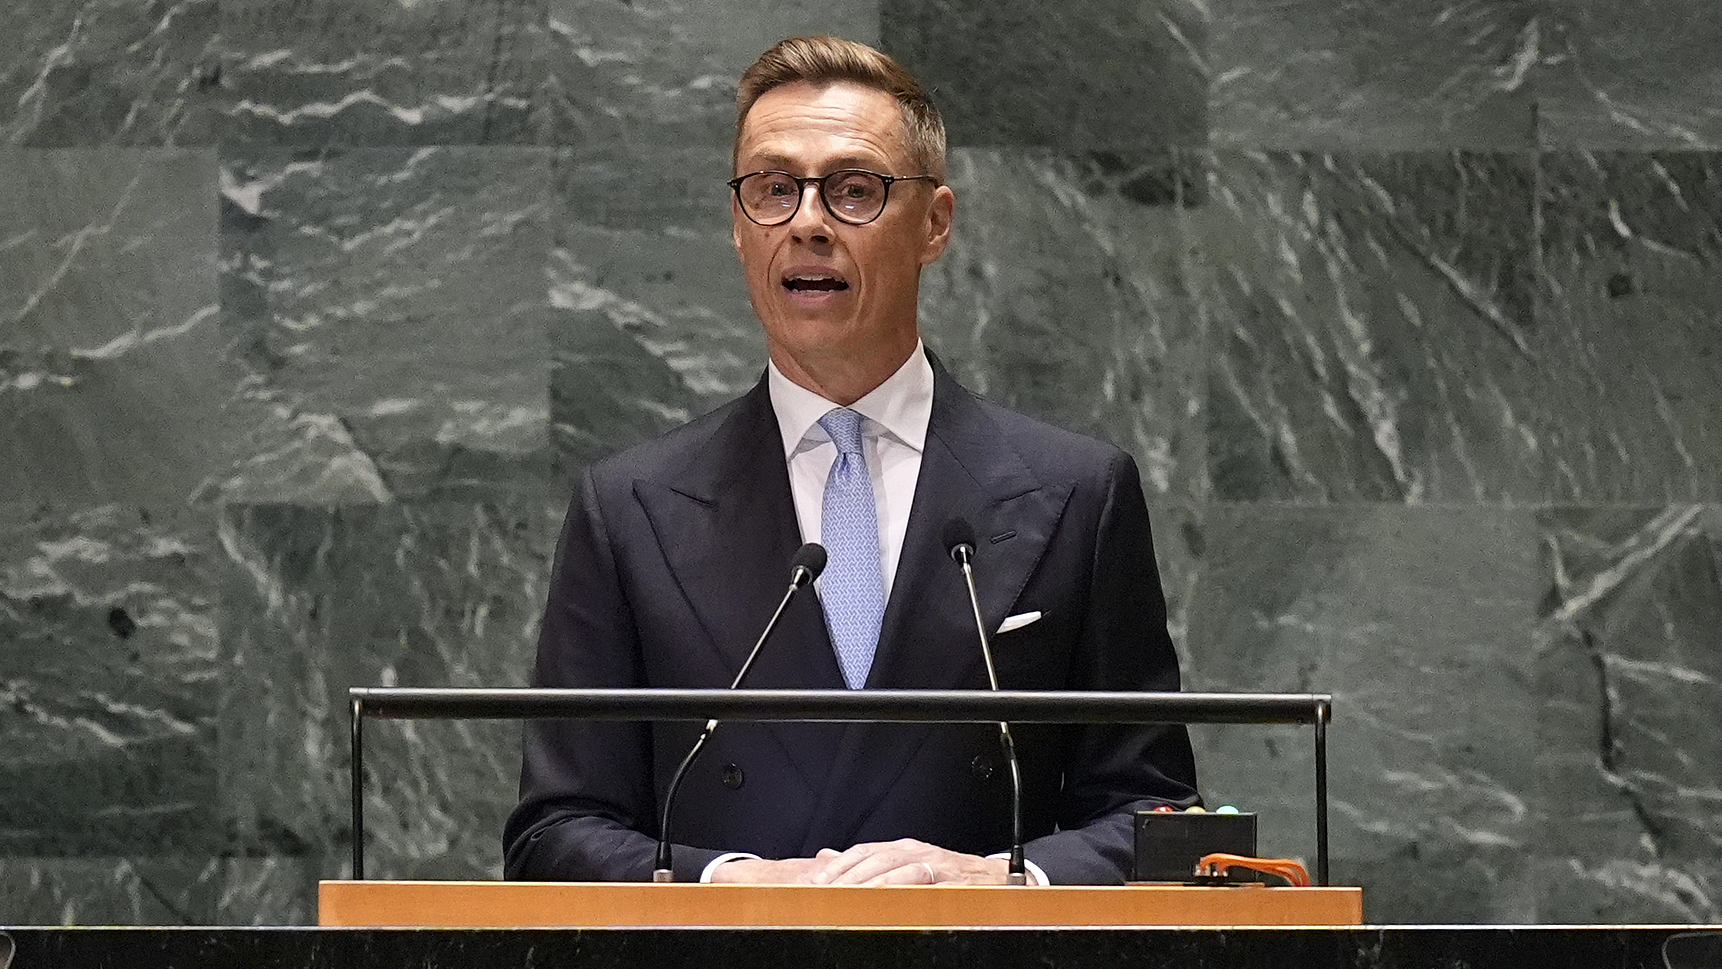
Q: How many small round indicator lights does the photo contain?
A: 3